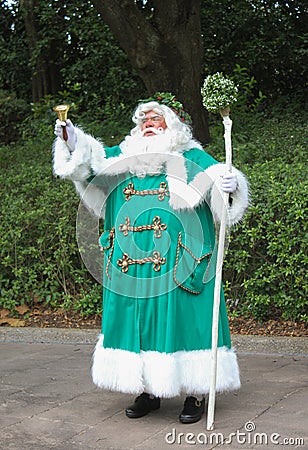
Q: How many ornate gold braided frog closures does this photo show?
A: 3